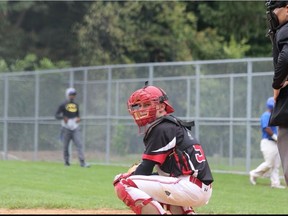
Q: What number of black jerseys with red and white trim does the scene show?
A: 1